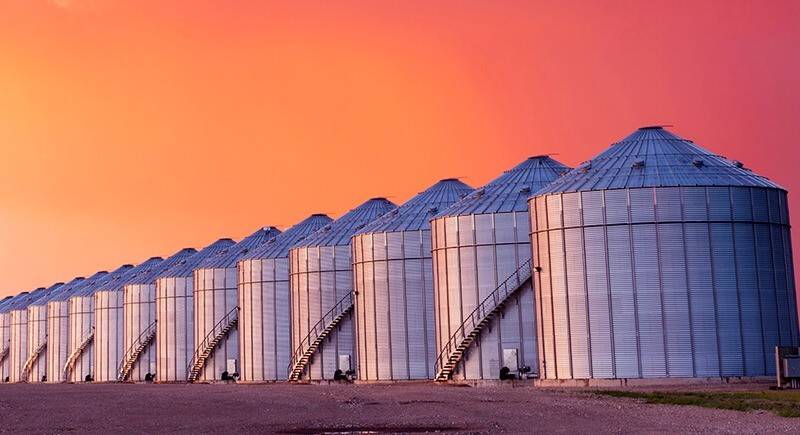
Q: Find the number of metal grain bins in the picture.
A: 14